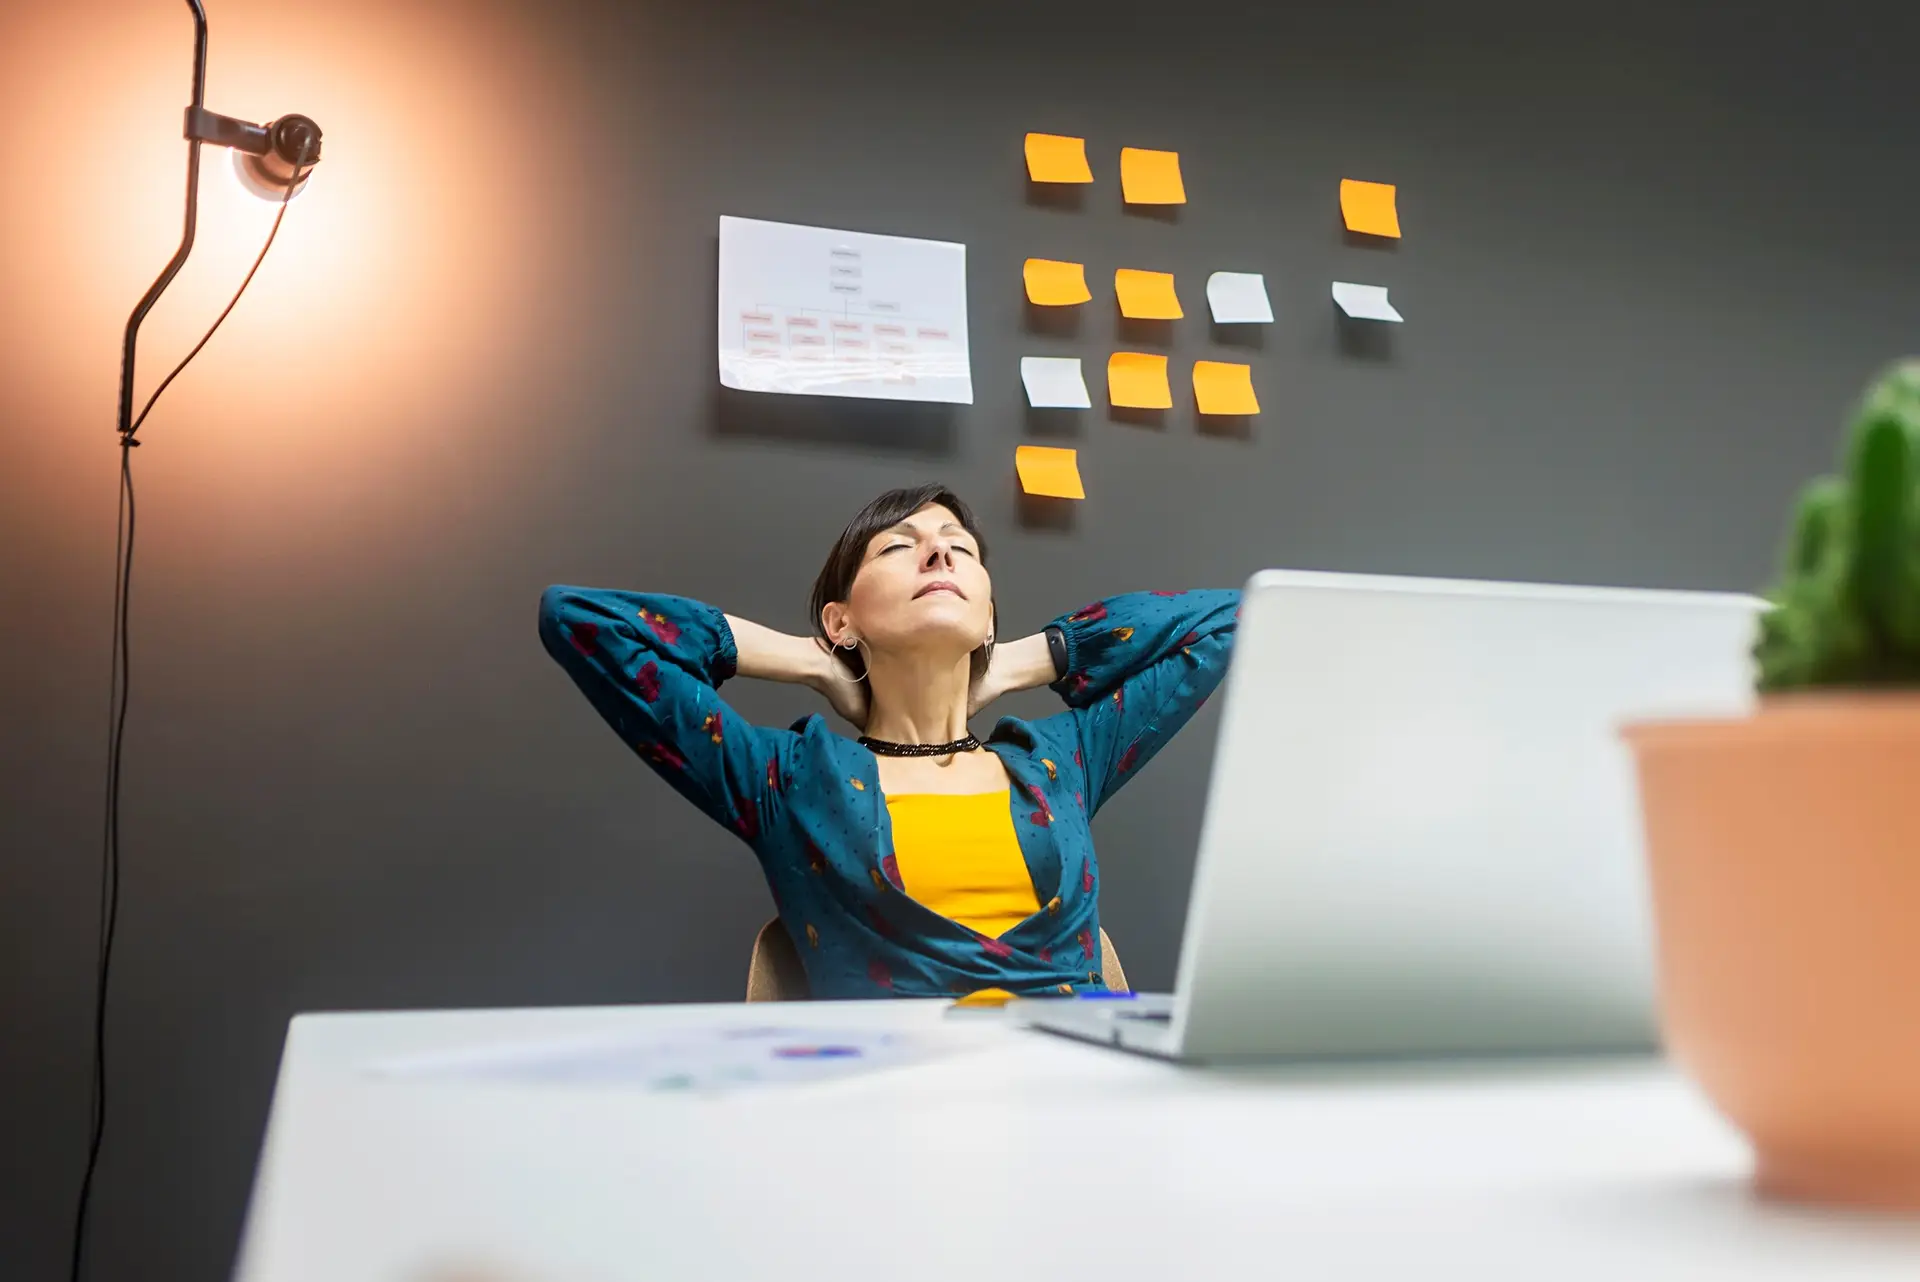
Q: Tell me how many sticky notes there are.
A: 11